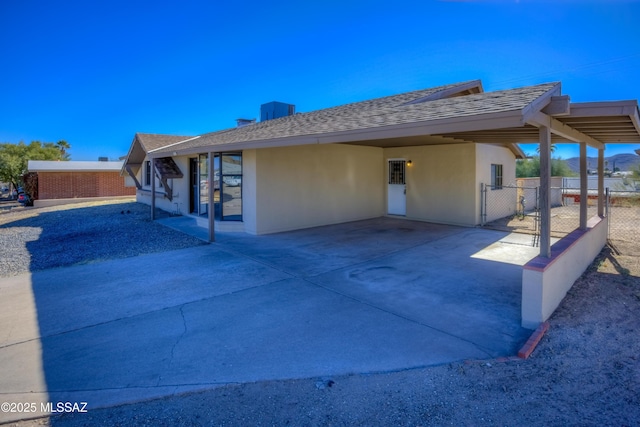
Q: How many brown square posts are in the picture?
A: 5